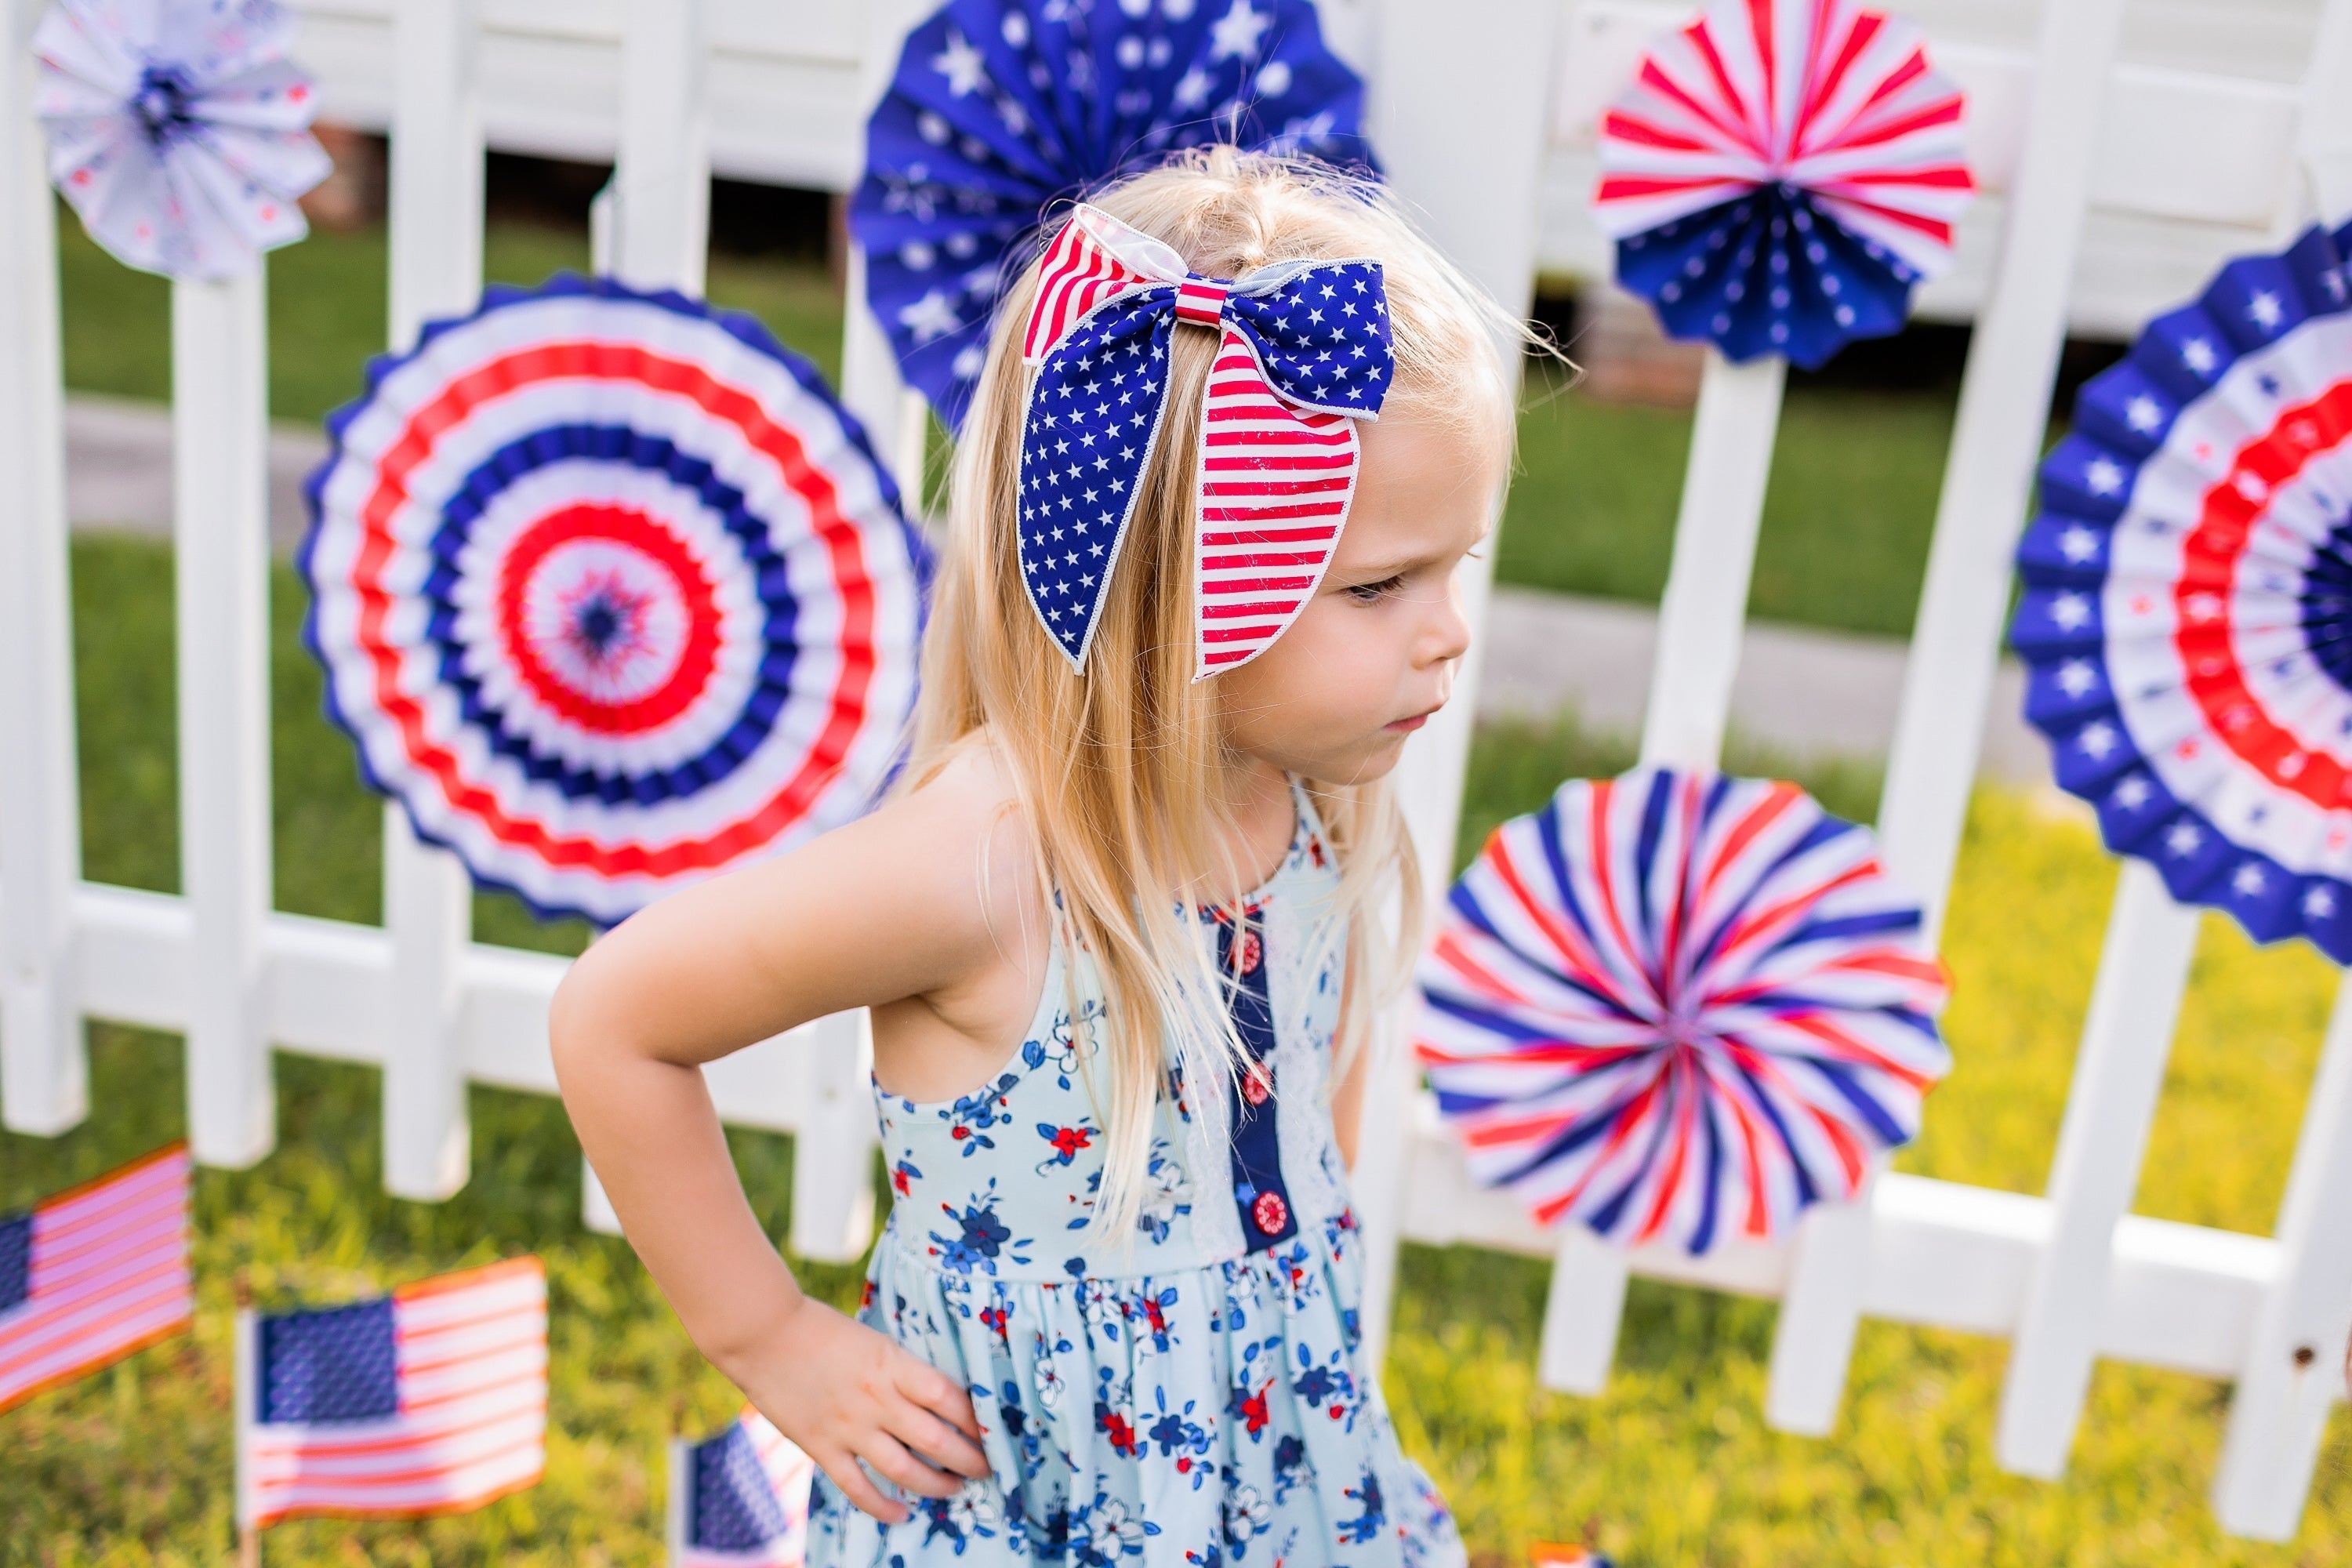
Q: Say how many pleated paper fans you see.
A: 6